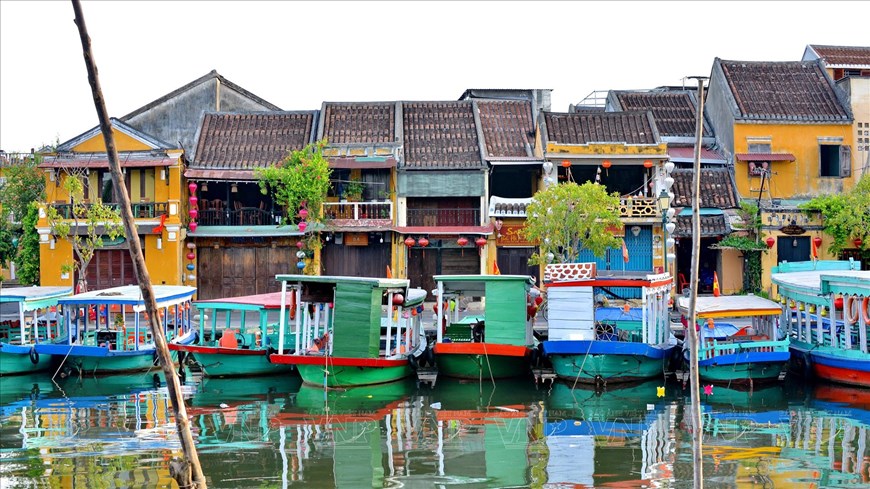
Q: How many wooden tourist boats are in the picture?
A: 8